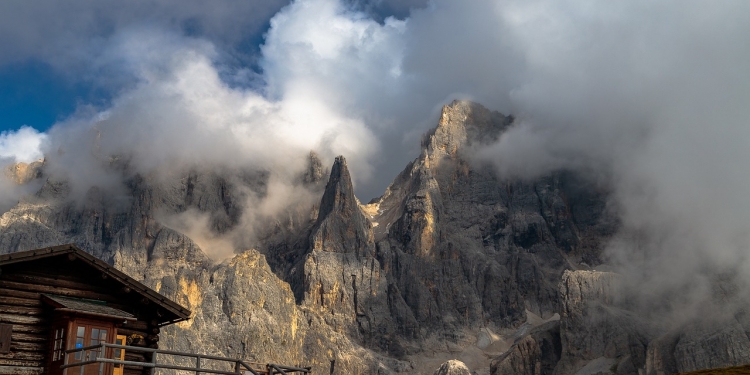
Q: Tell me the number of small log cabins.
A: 1